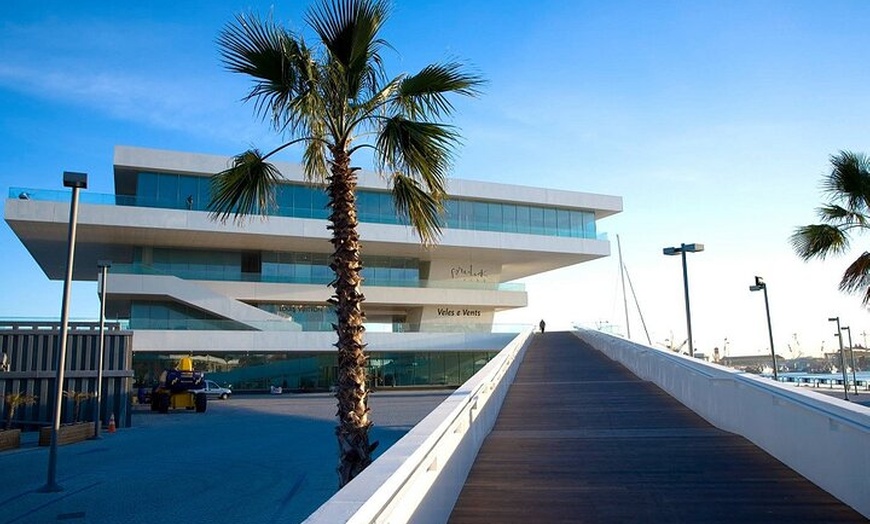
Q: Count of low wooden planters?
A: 2